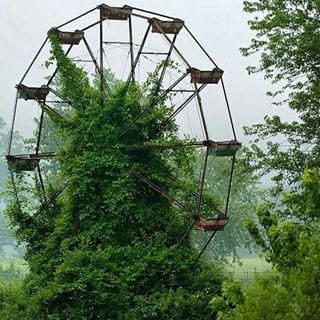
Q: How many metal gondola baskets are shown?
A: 8